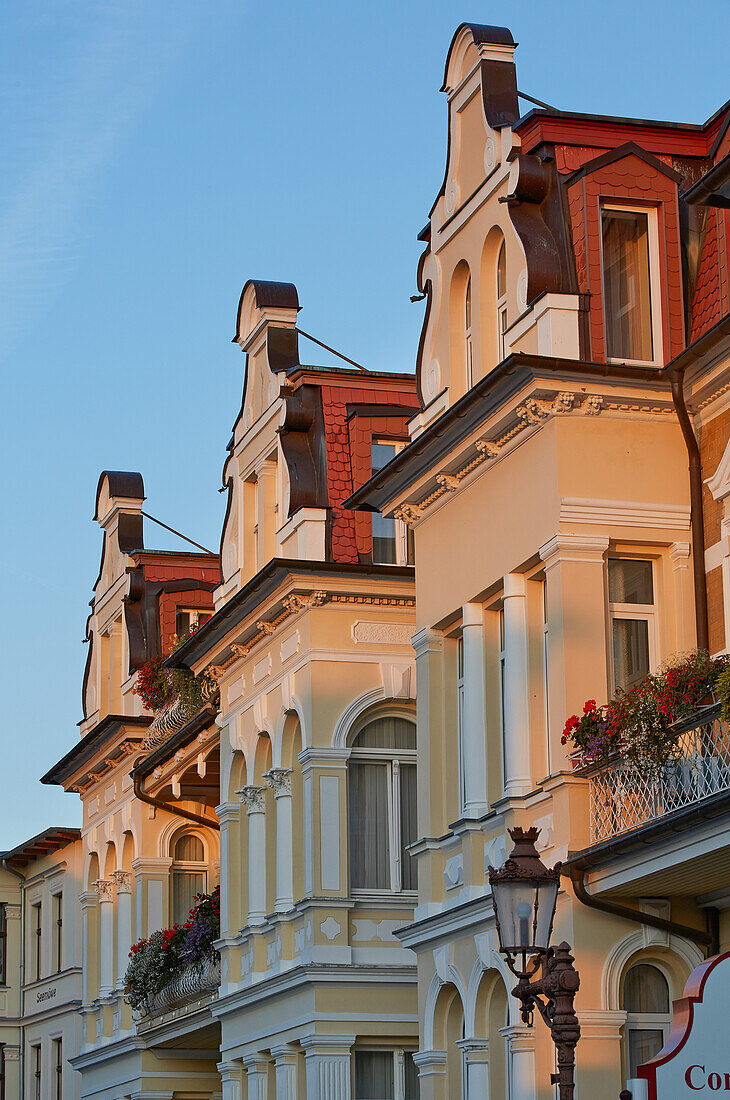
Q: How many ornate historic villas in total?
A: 3